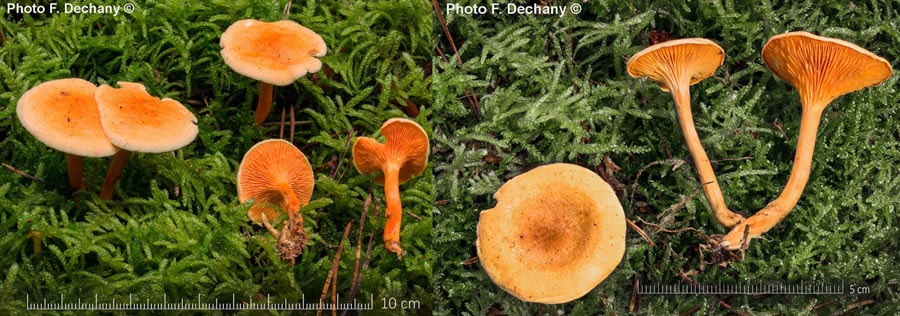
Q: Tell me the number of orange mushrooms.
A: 8